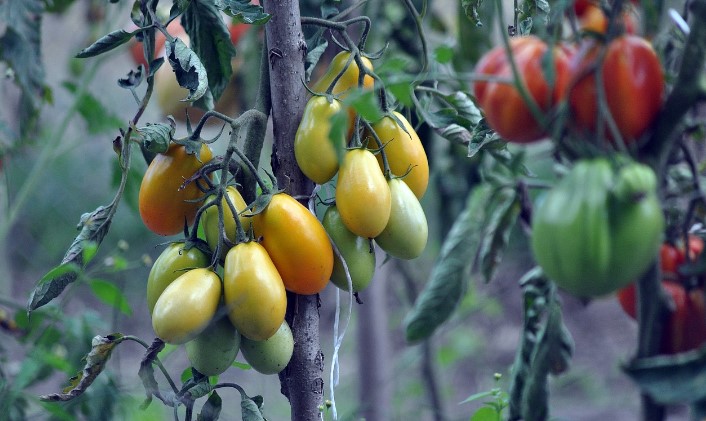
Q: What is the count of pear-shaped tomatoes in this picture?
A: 14